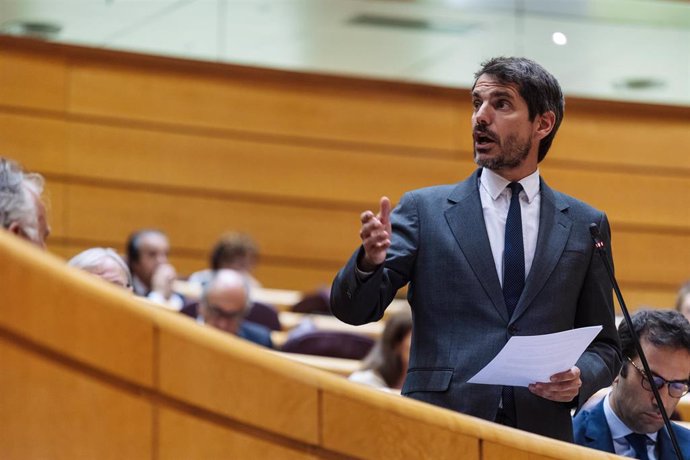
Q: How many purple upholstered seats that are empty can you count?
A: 2